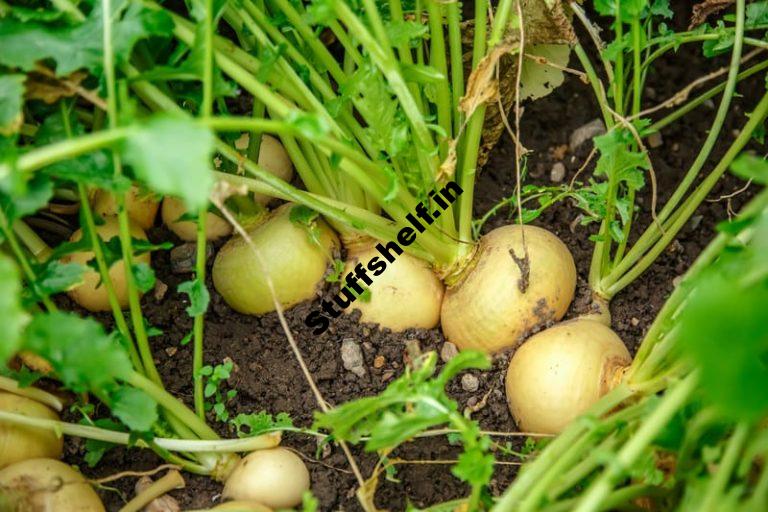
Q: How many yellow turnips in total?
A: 12